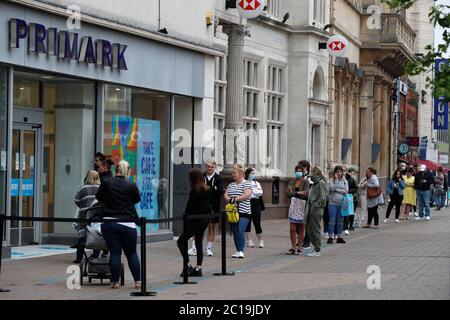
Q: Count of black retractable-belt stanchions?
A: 4